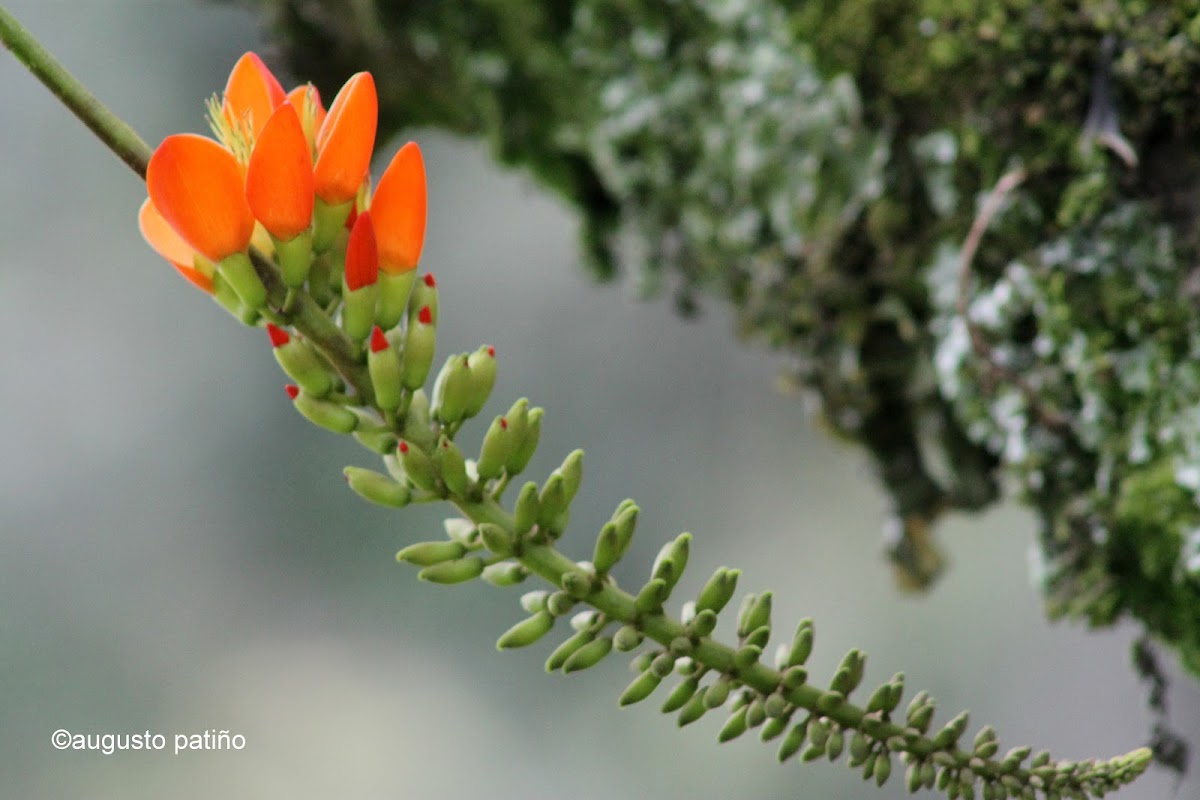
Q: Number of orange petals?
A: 7